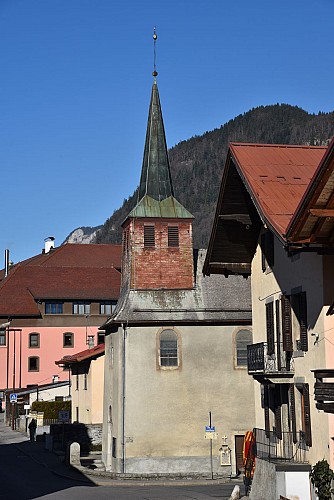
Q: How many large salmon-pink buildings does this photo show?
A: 1